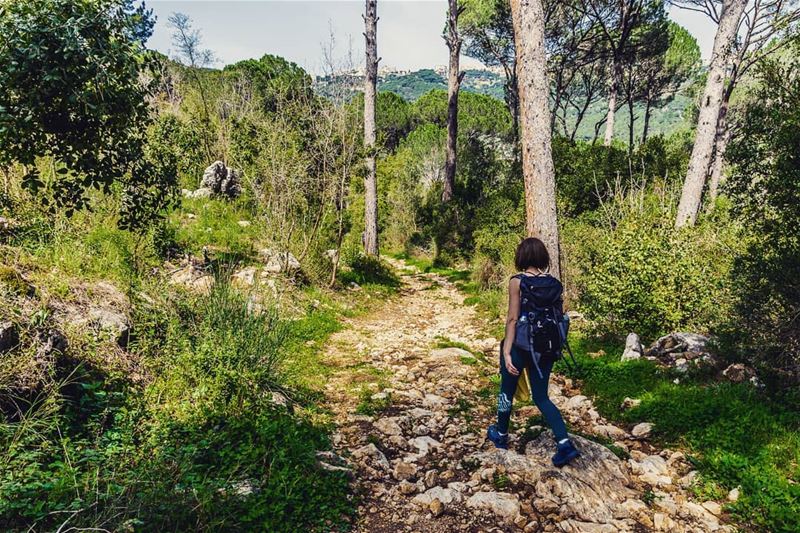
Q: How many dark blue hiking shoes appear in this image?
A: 2